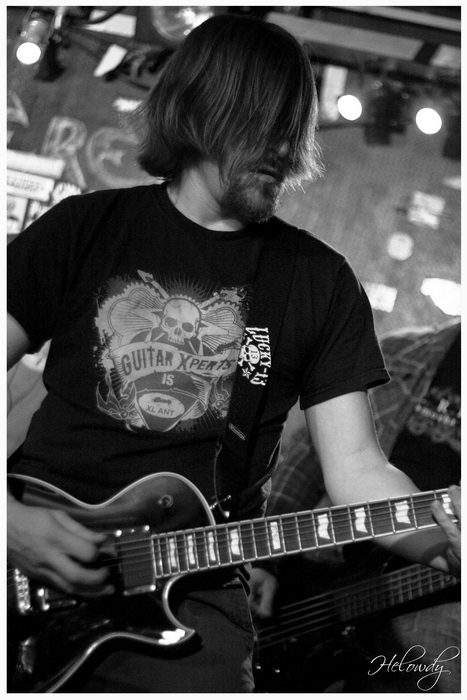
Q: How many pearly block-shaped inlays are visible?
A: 9